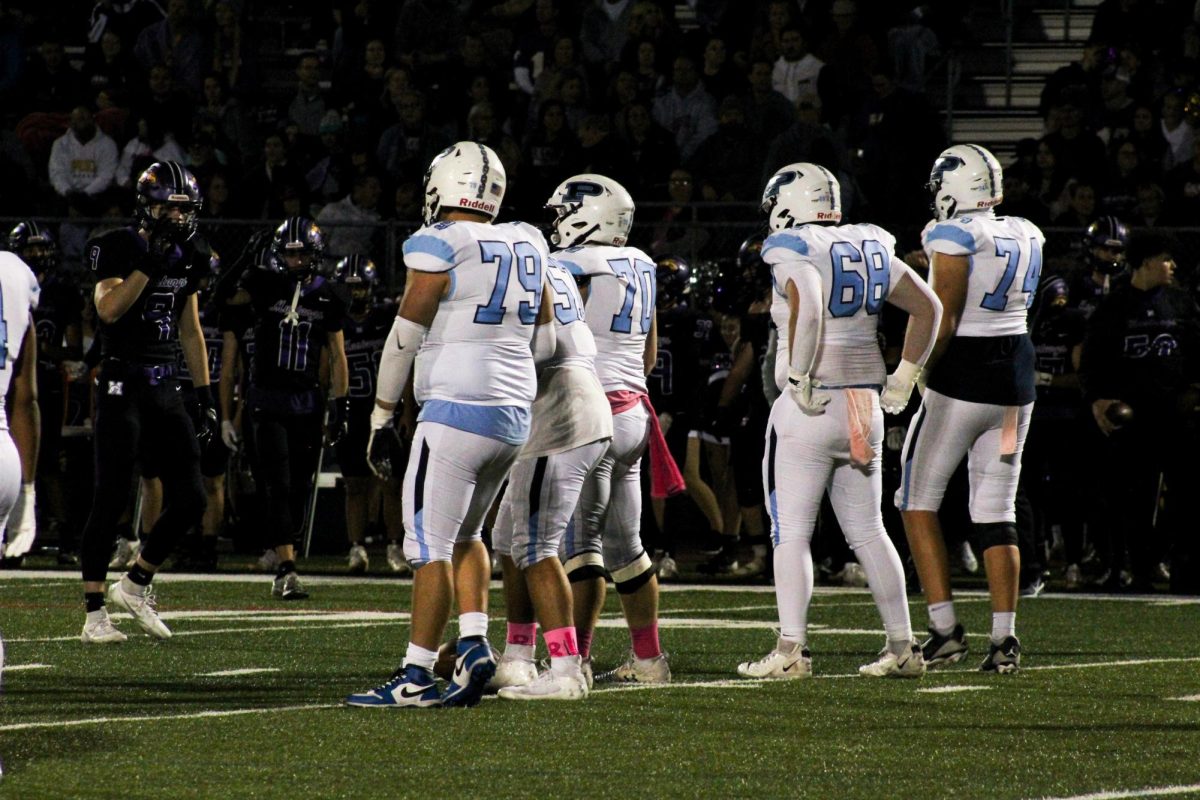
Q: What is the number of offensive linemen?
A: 5